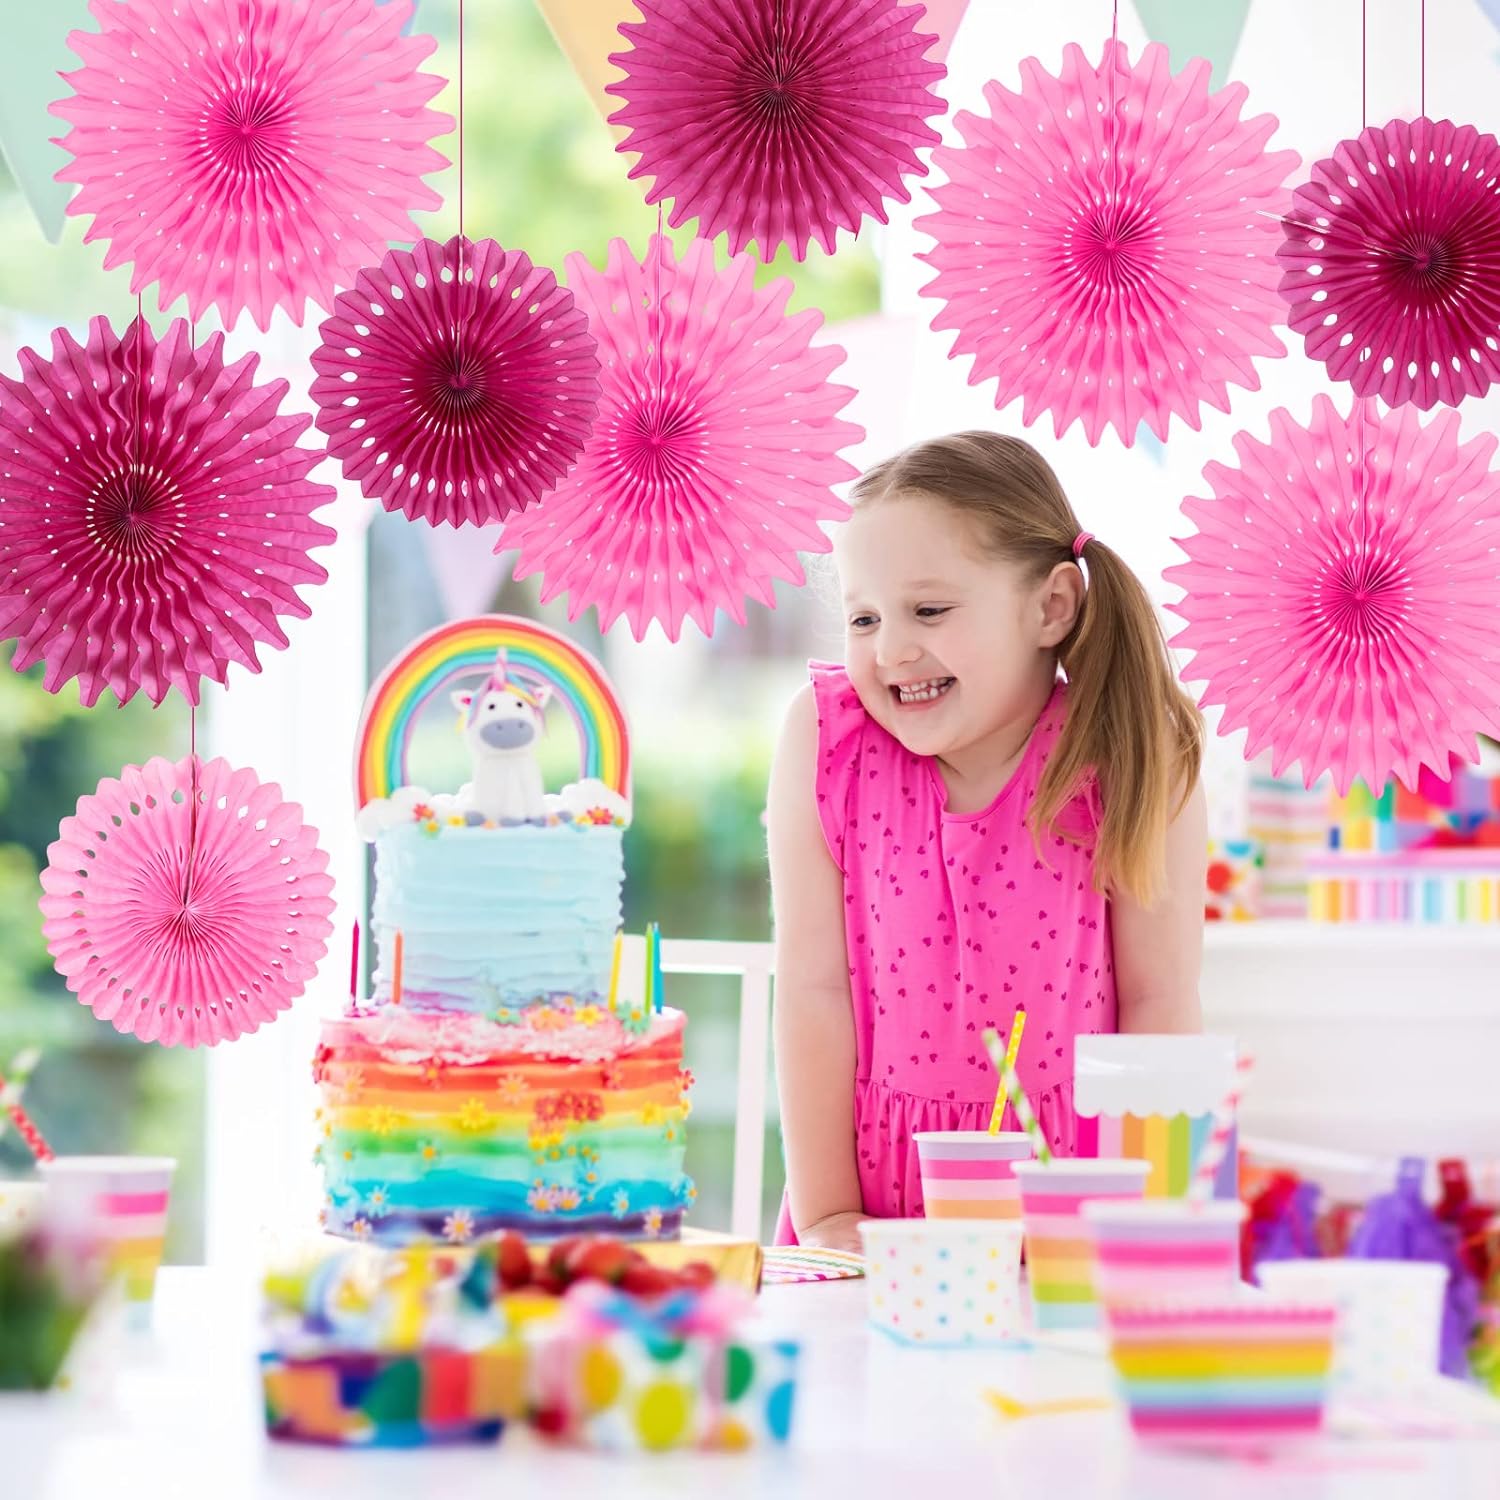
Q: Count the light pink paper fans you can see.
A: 5